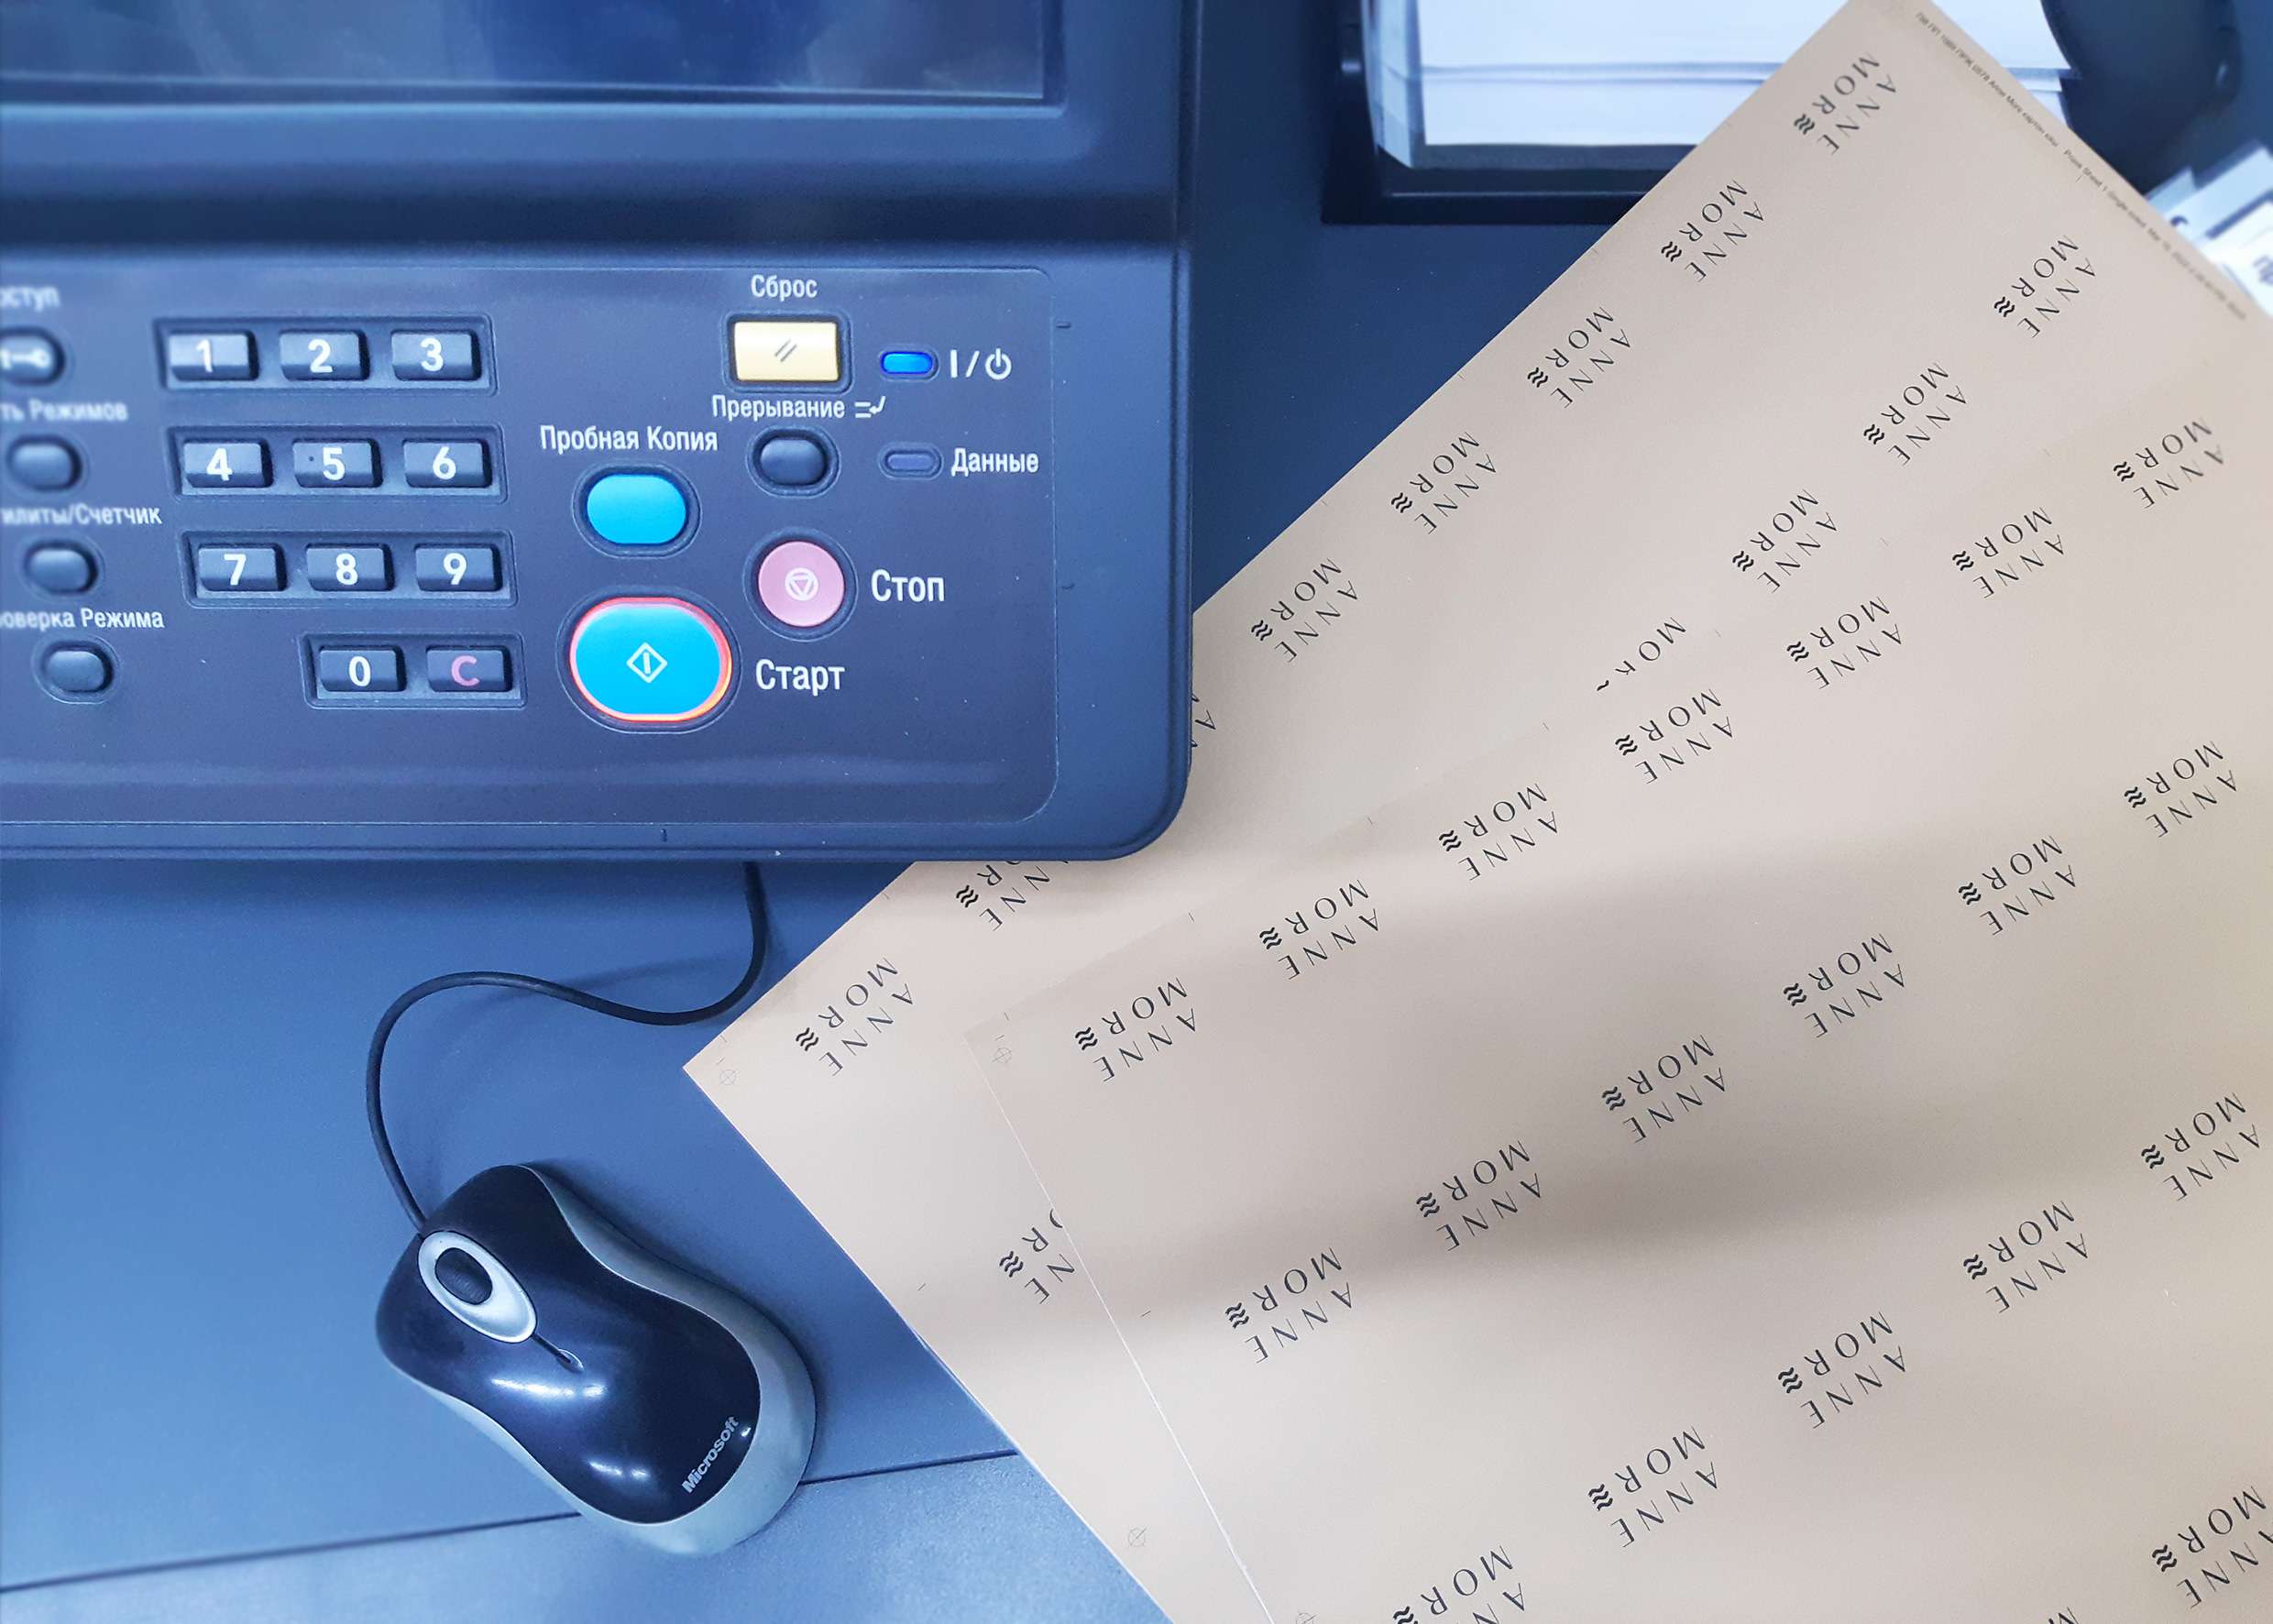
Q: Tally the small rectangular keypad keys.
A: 11